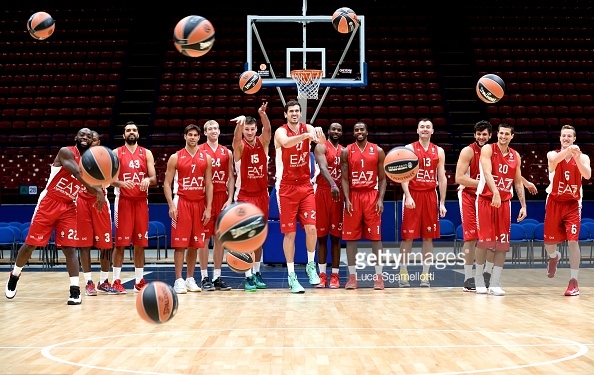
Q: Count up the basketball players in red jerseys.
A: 13